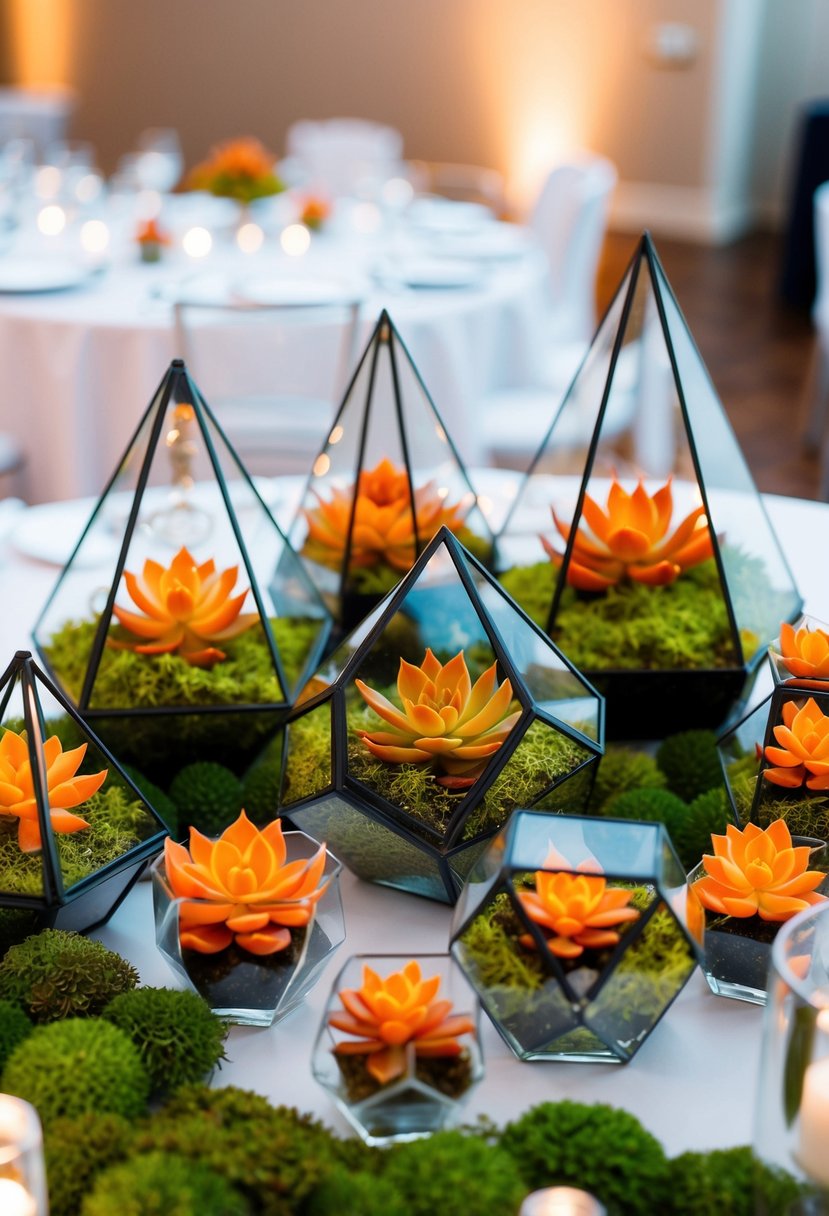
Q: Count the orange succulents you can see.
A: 11